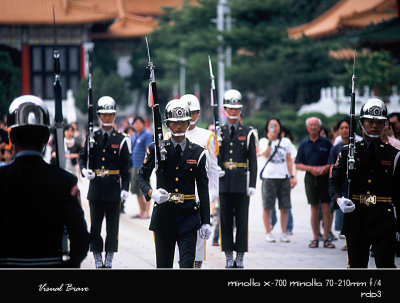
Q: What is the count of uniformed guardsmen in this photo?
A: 6